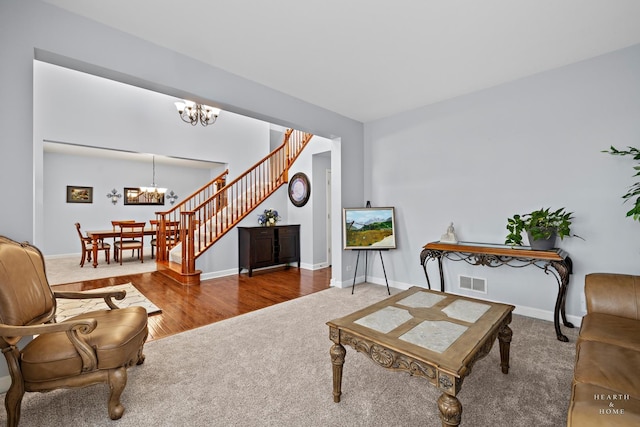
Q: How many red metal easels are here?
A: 0